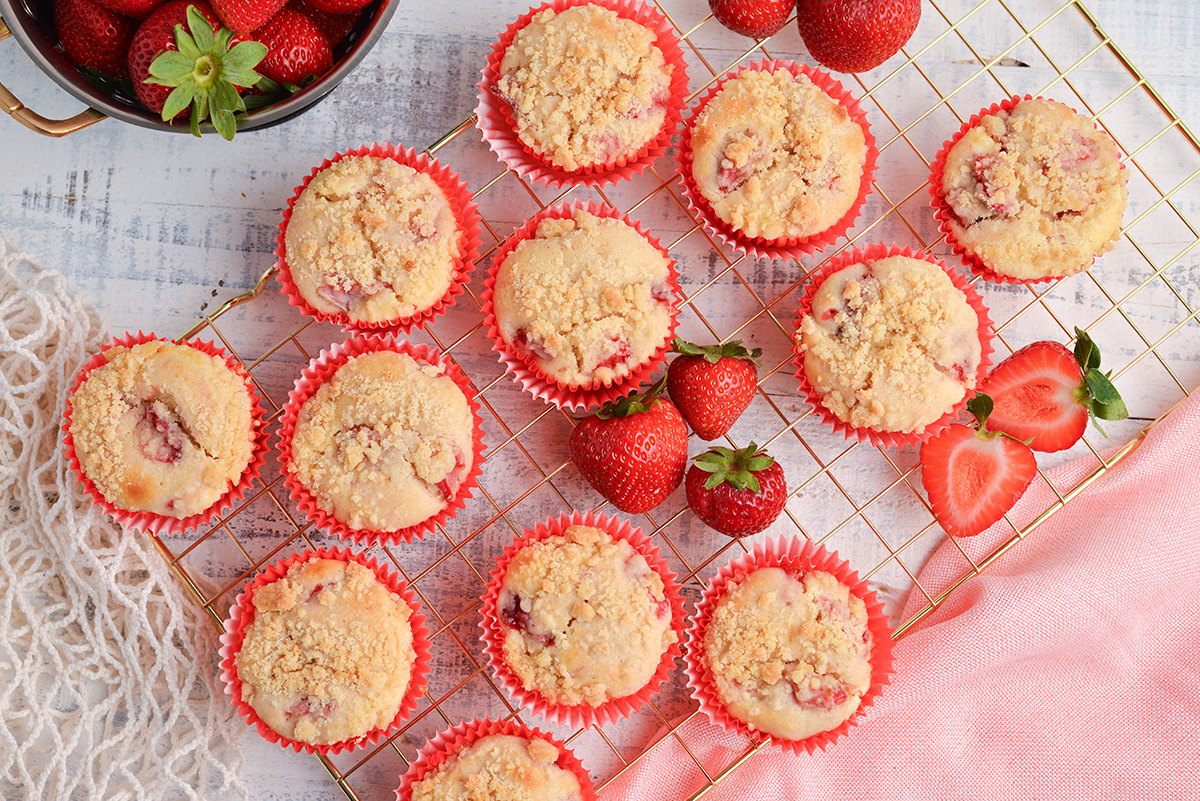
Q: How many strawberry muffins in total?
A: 12